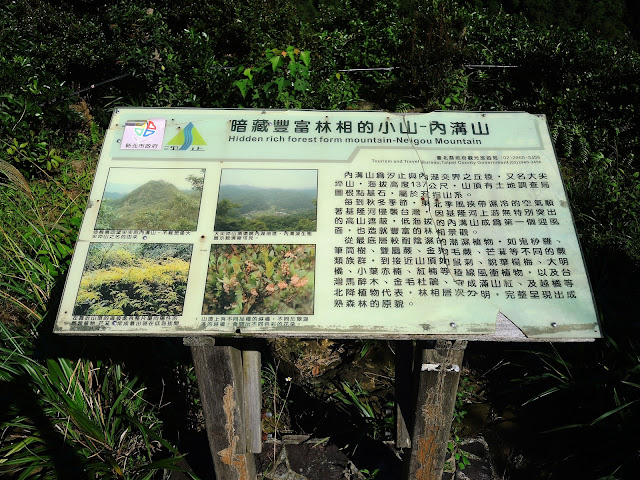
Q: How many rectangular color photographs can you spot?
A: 4